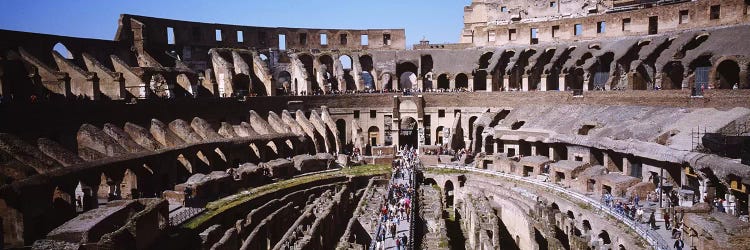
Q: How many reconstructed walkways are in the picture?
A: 2